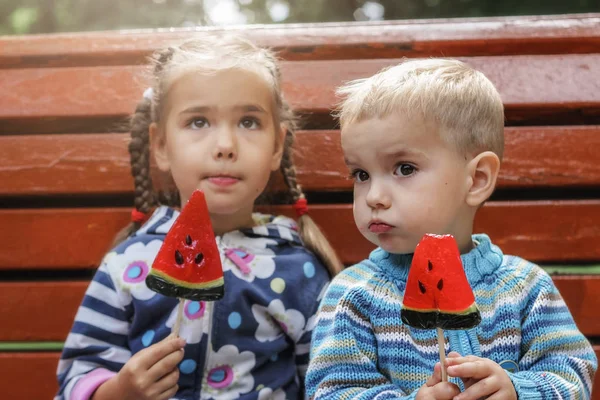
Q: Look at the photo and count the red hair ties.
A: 2